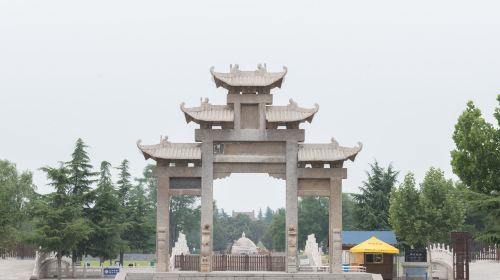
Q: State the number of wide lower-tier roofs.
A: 2